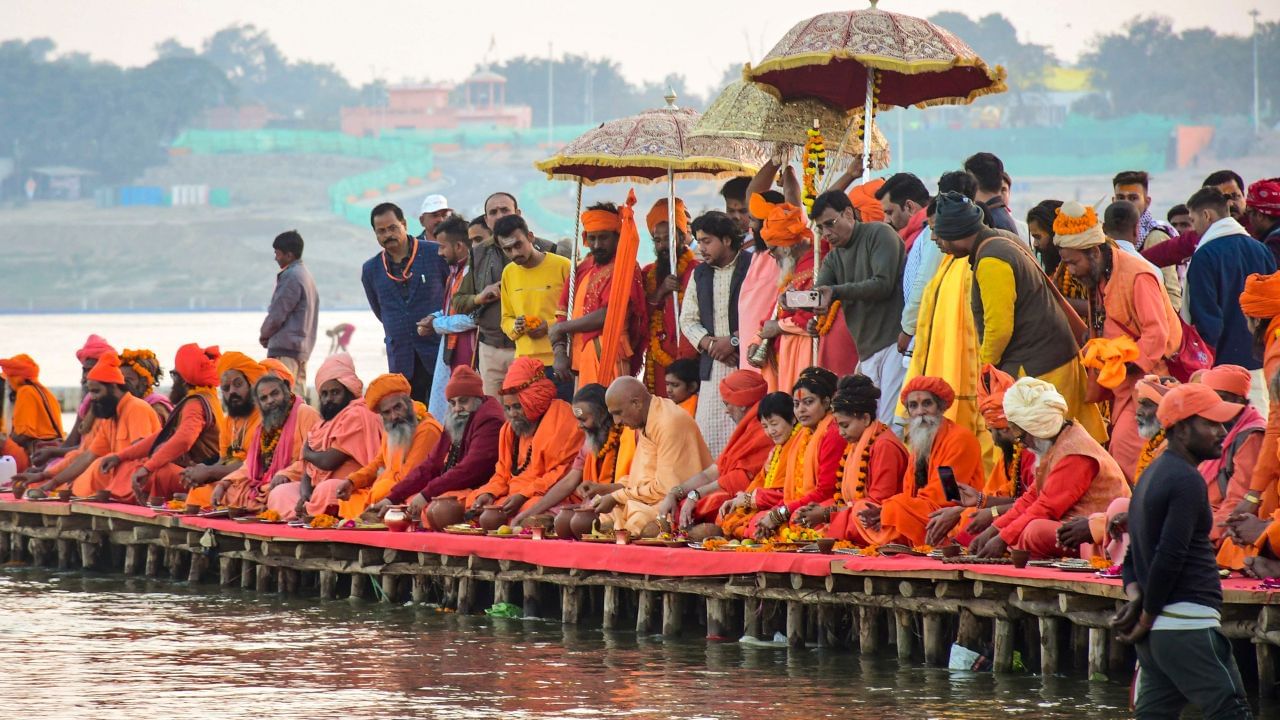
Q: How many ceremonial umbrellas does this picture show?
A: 3